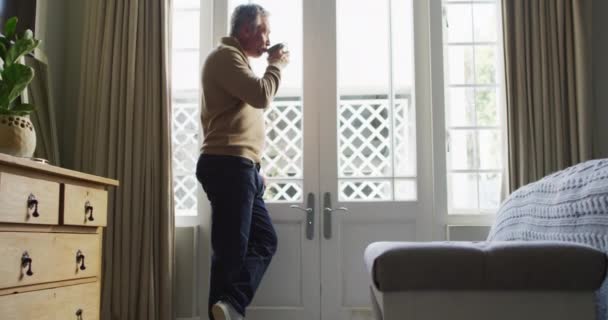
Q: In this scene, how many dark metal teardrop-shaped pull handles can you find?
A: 5